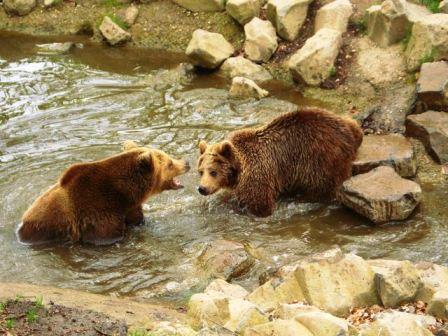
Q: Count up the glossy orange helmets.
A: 0